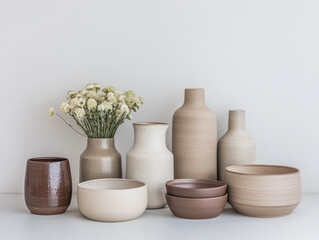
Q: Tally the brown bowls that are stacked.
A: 2